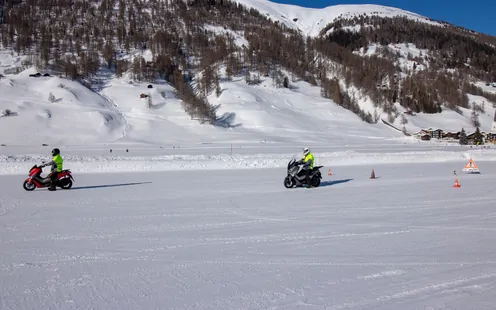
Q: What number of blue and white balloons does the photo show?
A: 0